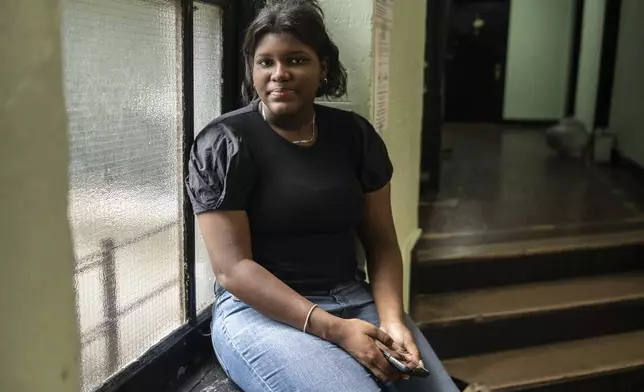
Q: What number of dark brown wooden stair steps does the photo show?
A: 3